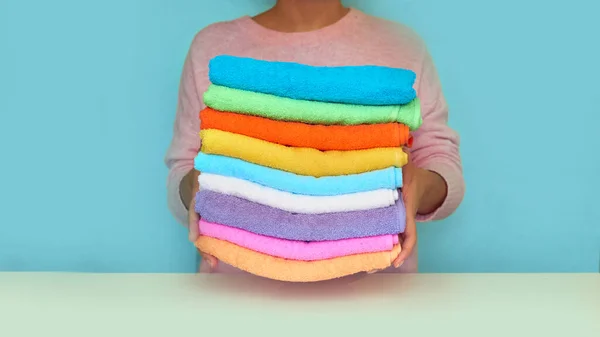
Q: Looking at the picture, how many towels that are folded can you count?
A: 9